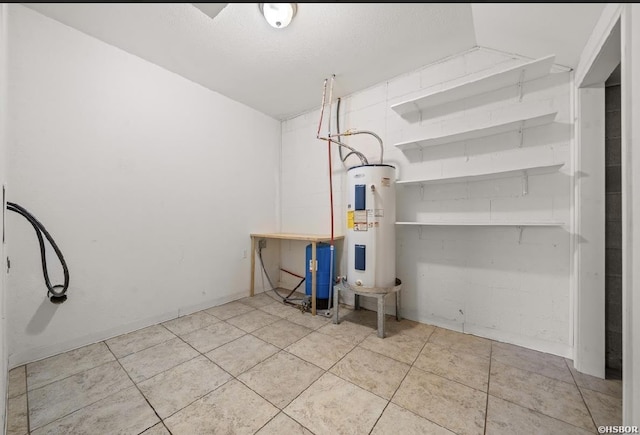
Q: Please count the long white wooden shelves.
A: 4